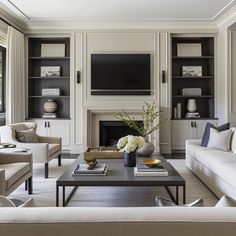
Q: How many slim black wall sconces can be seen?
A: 2